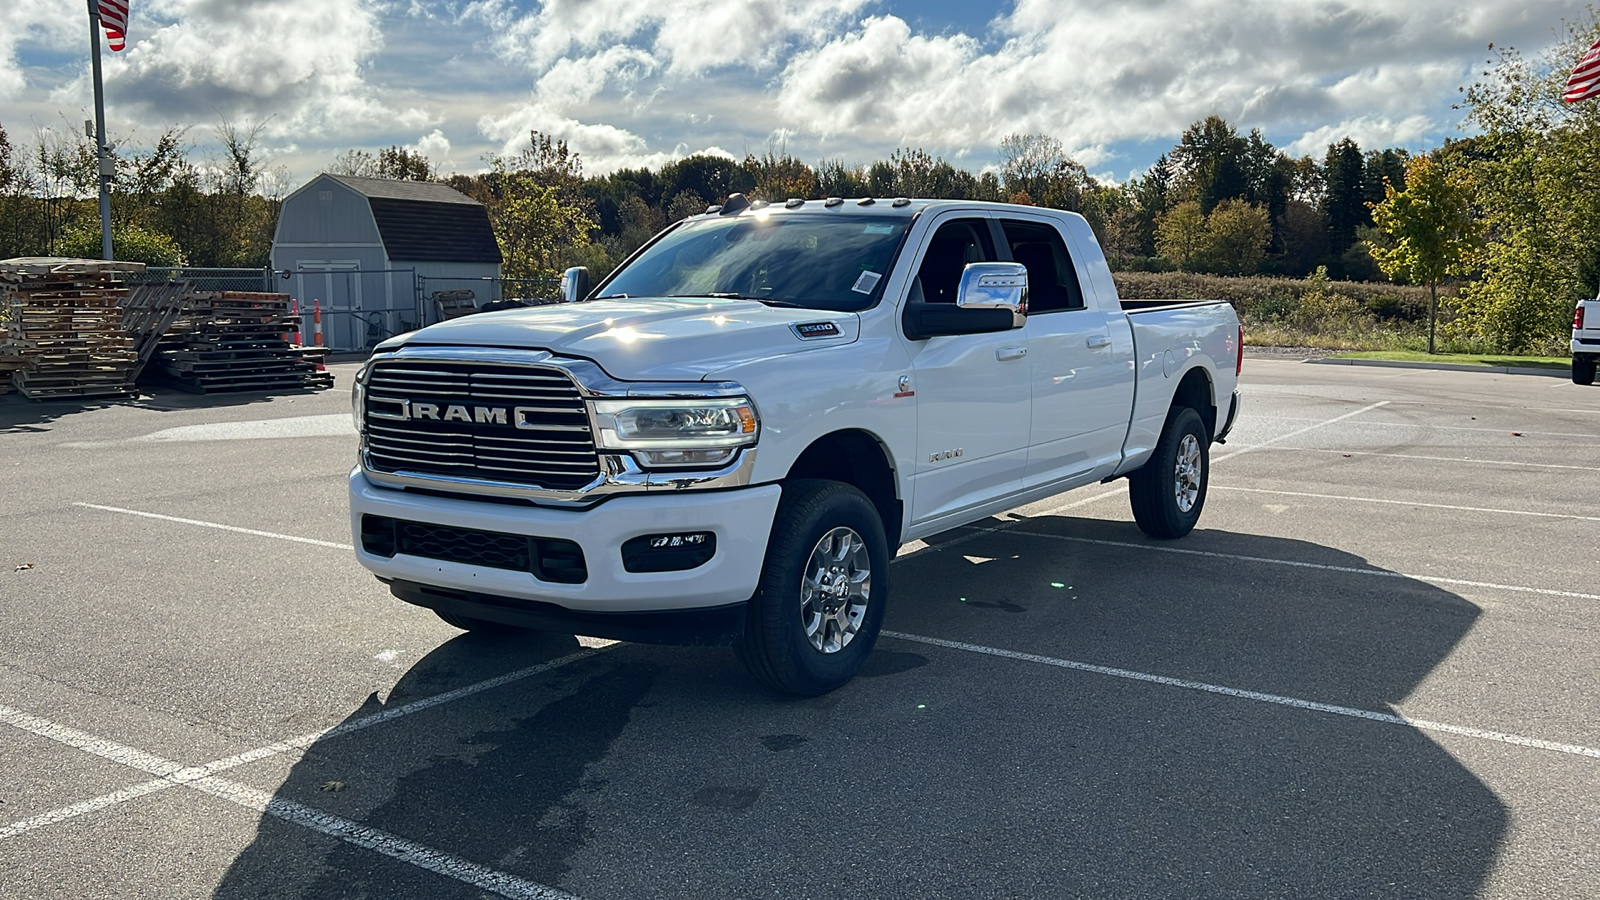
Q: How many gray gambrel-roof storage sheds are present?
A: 1